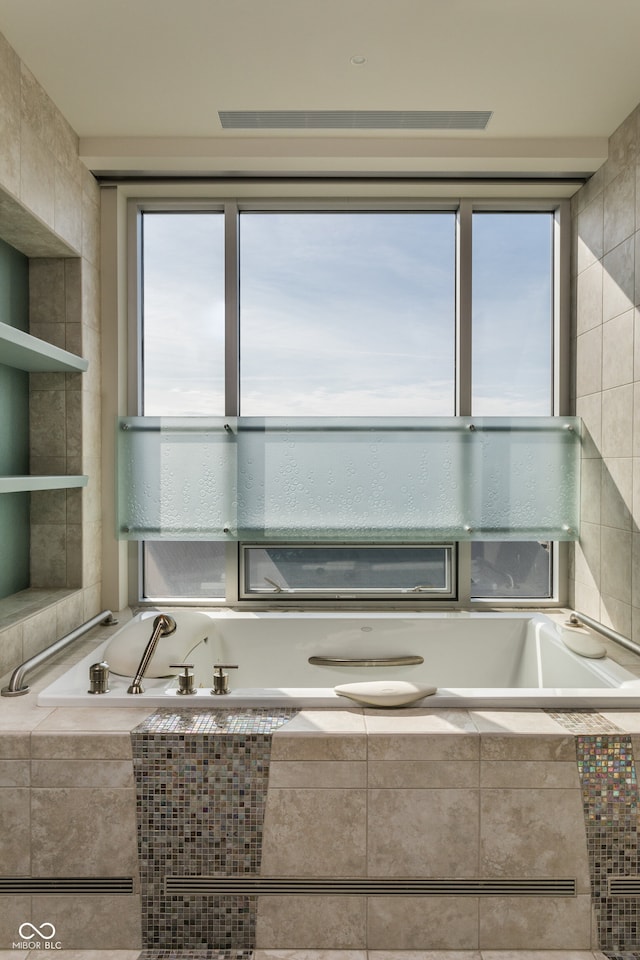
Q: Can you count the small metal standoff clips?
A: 8